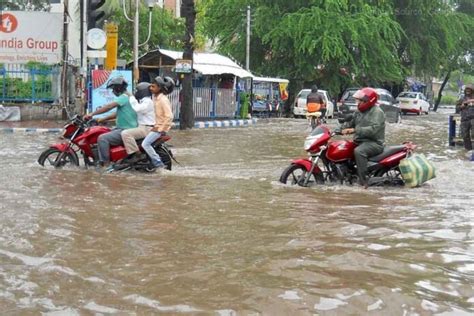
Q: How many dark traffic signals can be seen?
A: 1